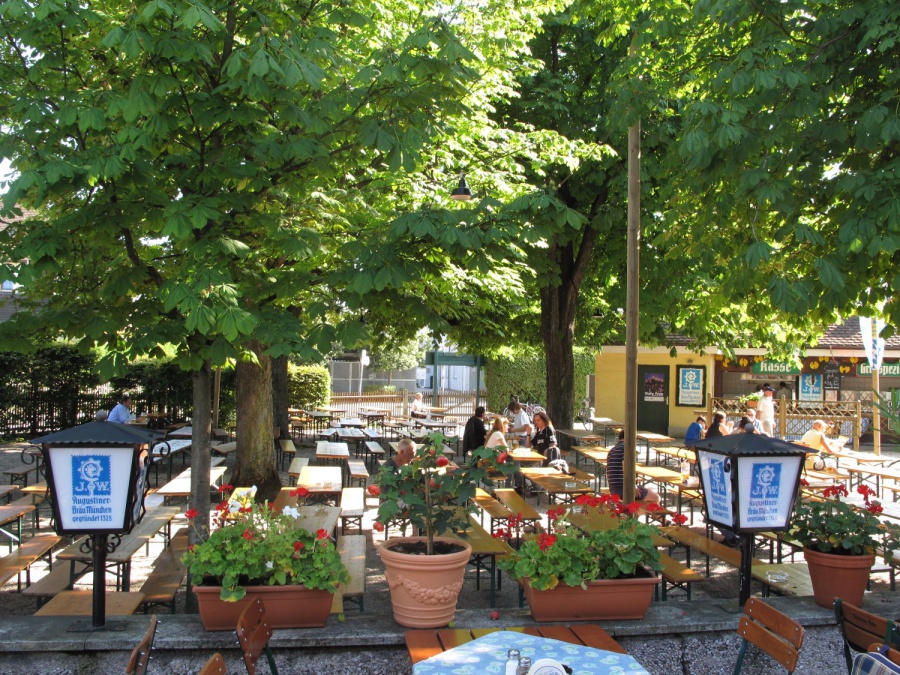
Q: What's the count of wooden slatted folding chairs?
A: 6